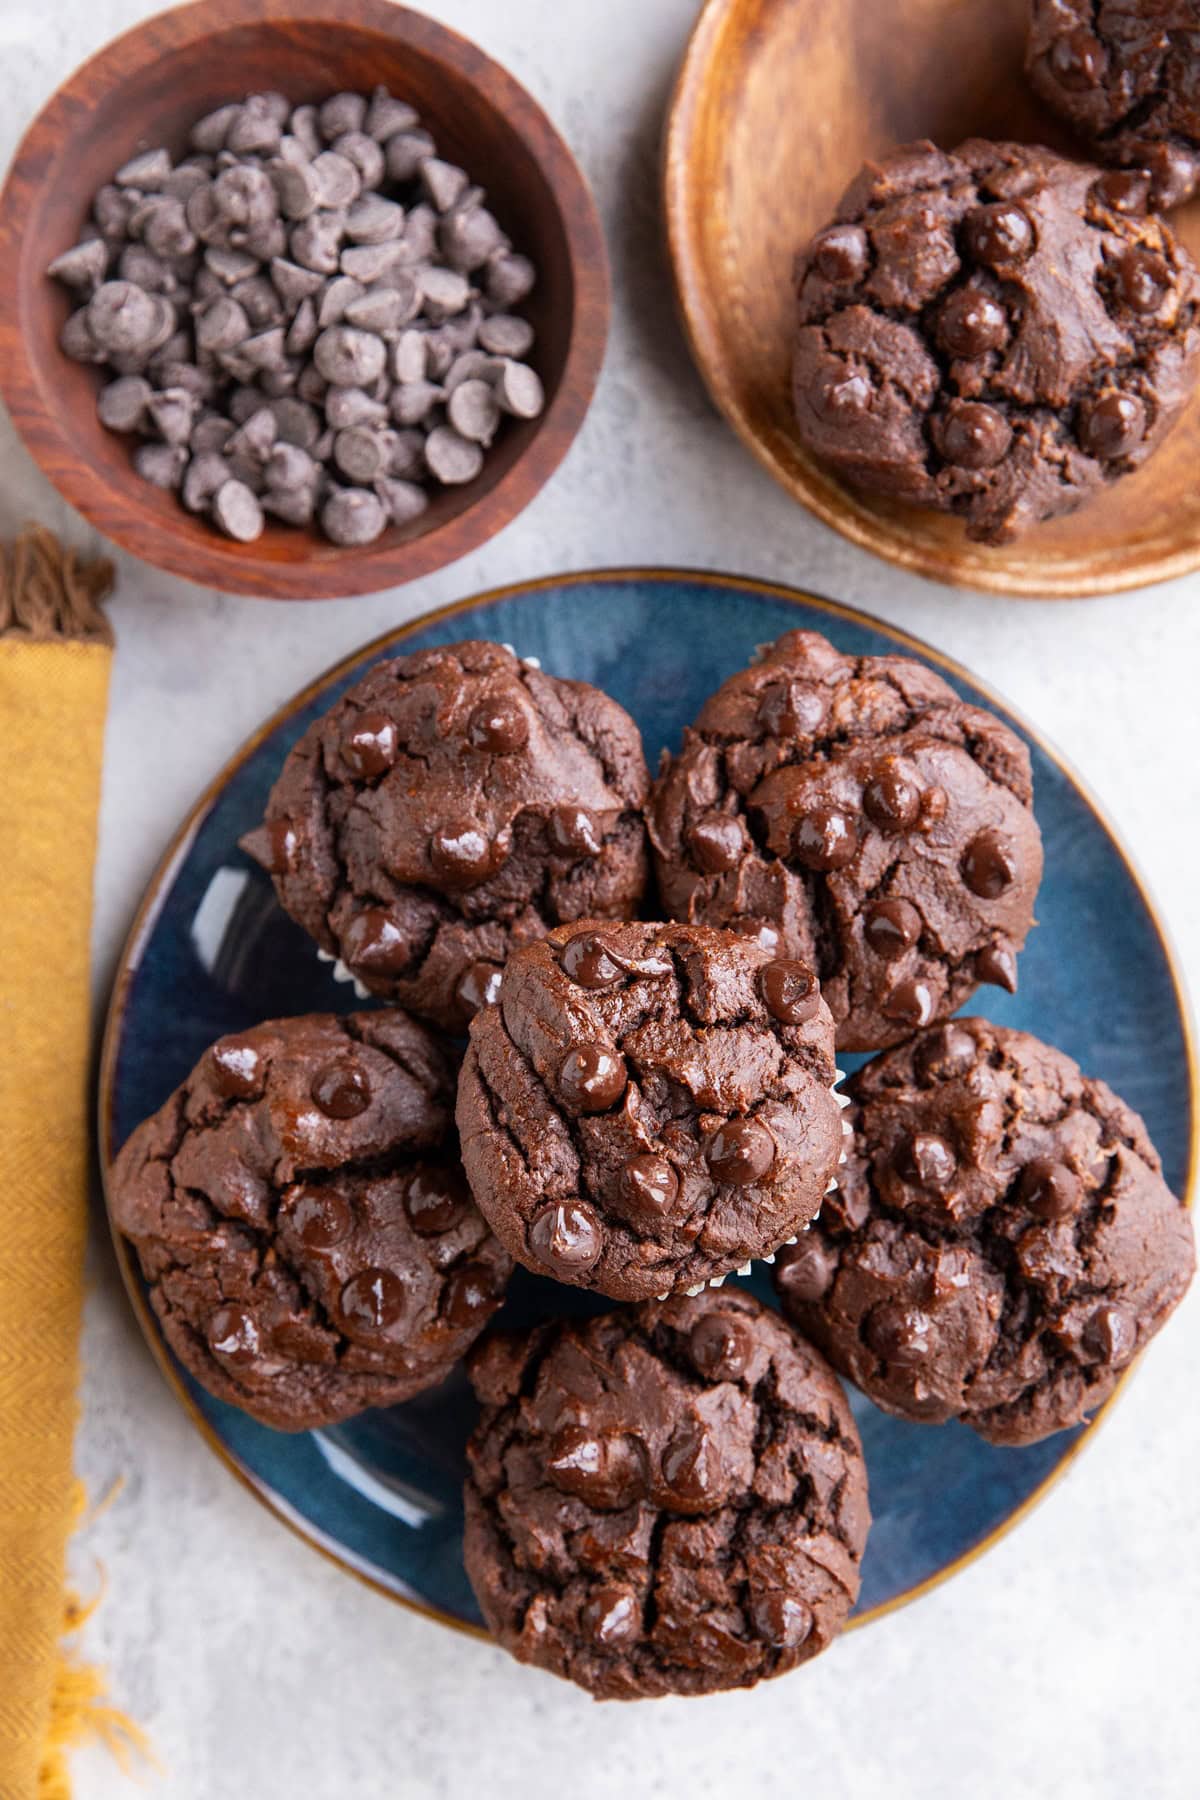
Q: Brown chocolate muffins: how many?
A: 8